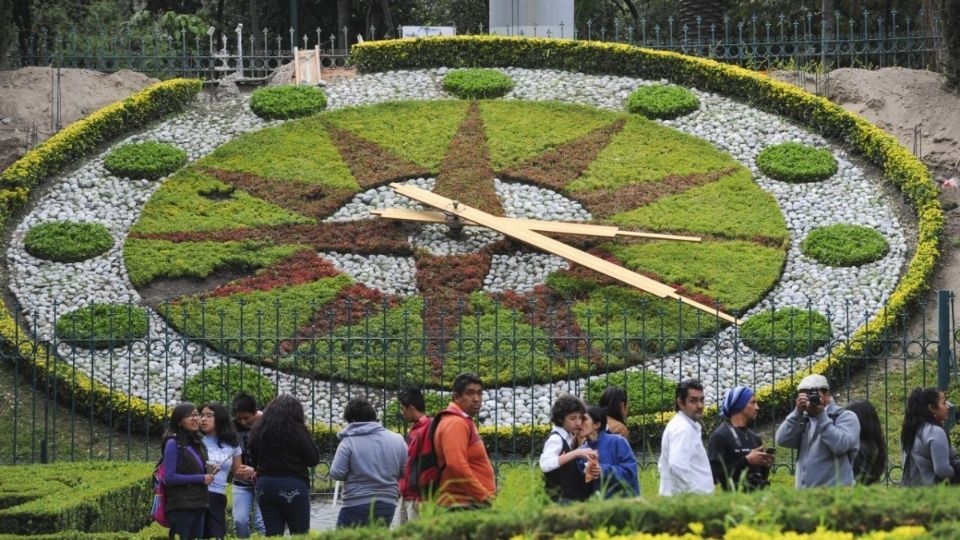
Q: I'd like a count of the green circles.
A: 12